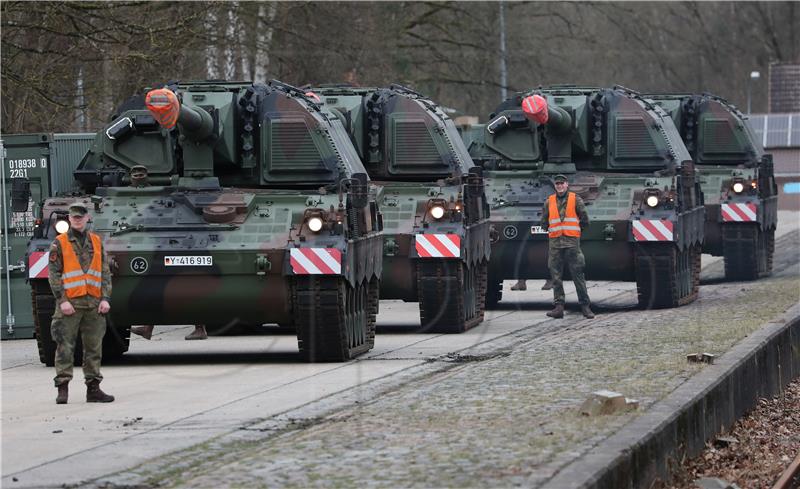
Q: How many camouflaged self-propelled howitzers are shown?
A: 4